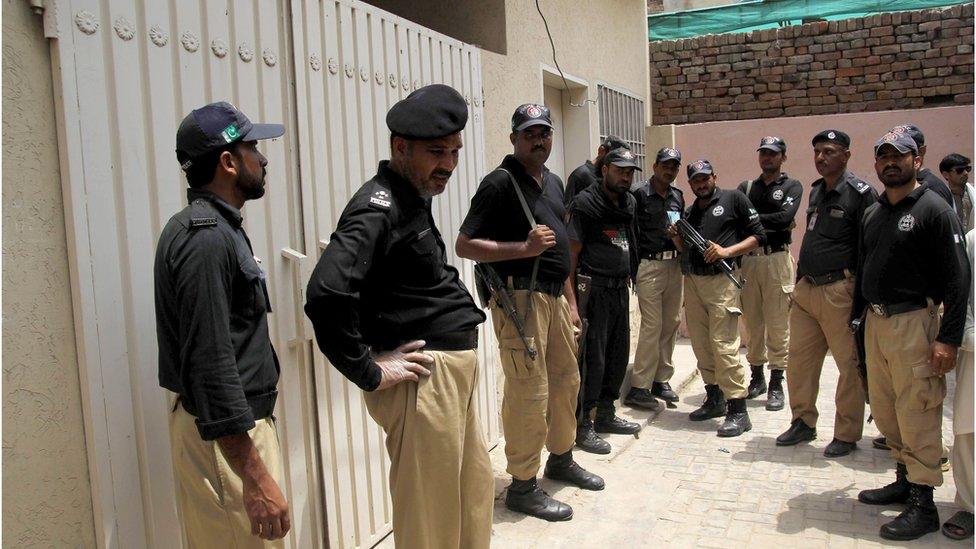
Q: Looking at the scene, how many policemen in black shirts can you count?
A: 11